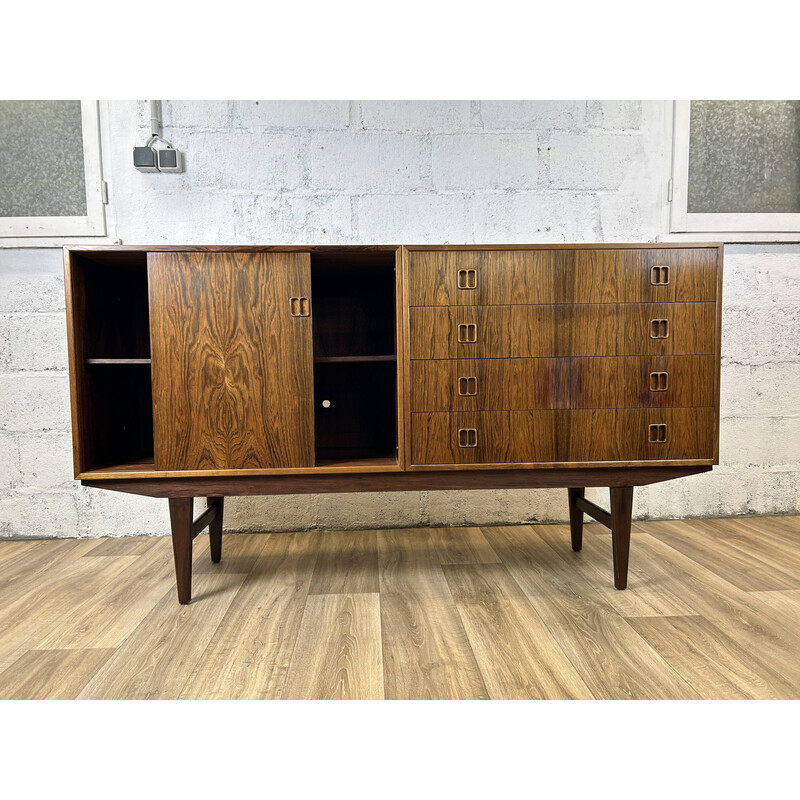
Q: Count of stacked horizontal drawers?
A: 4